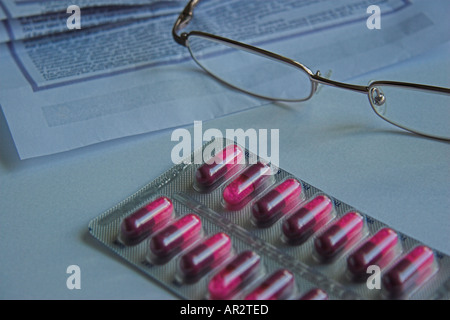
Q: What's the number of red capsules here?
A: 13